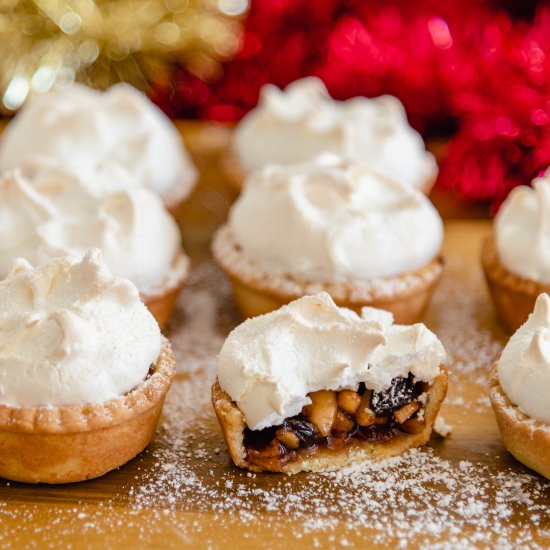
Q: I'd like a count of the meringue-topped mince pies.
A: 8